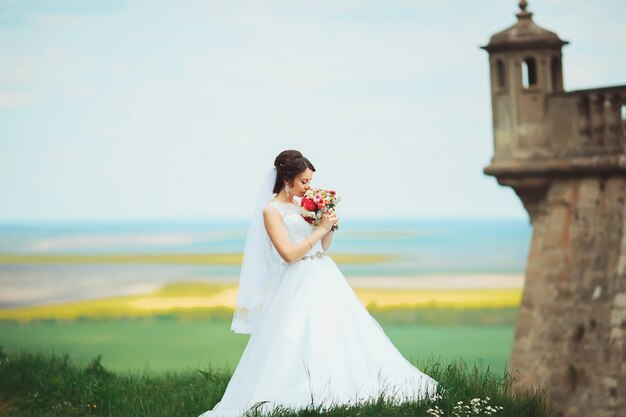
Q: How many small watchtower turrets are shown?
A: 1